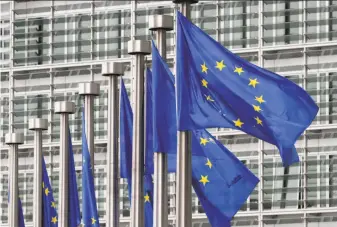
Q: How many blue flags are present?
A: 8